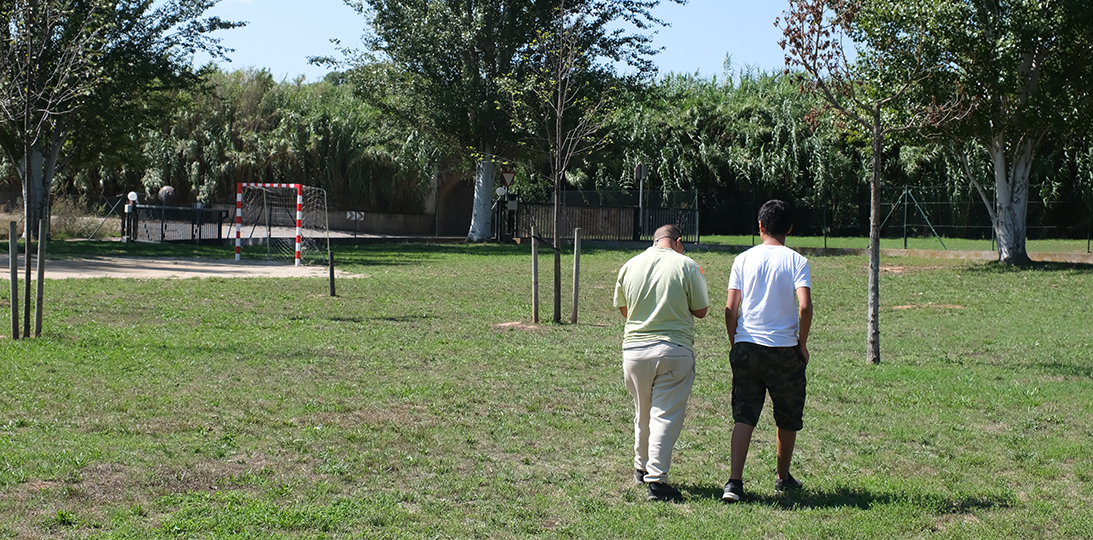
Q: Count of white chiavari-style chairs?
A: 0